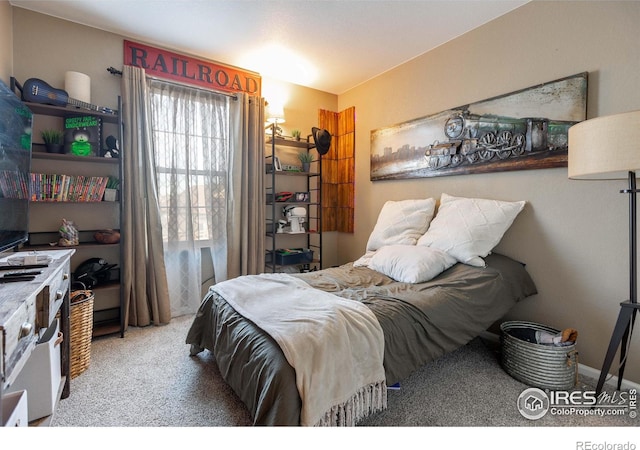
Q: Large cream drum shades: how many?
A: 1